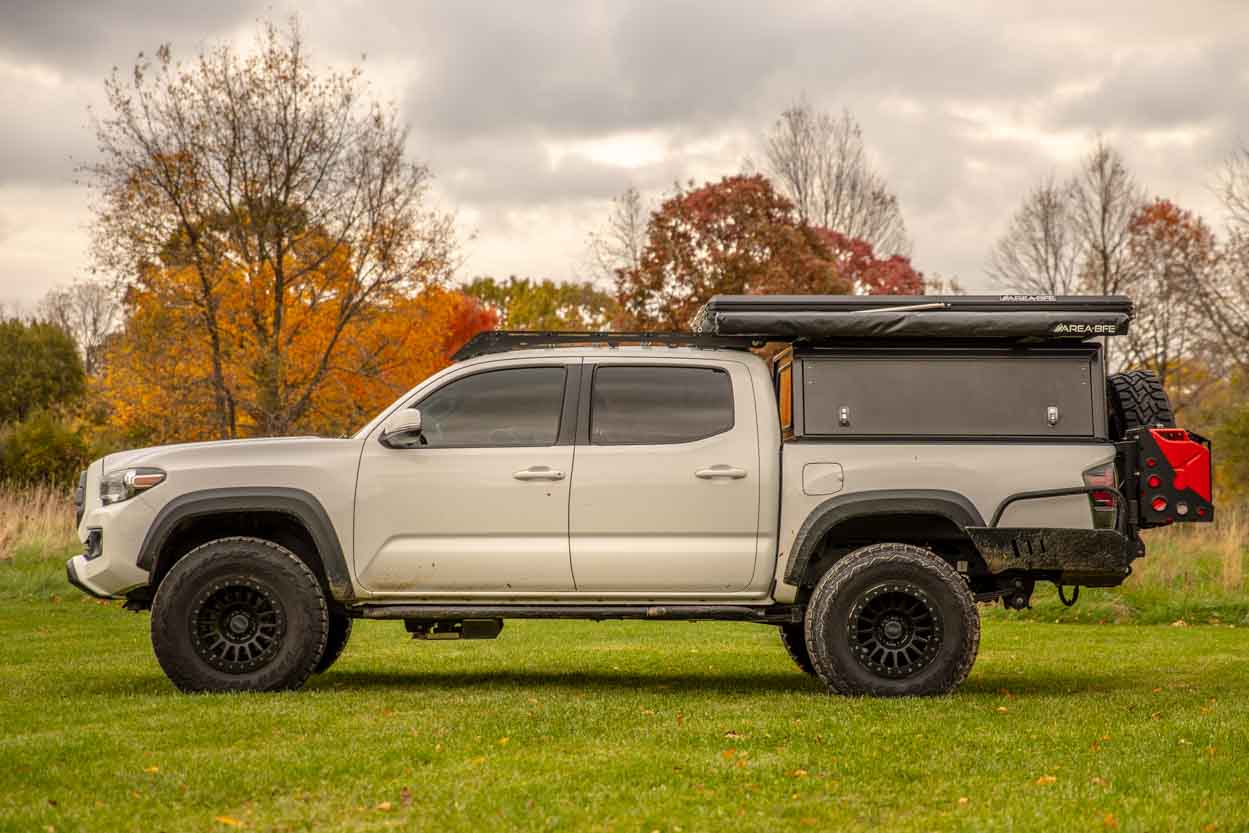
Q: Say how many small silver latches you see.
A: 2